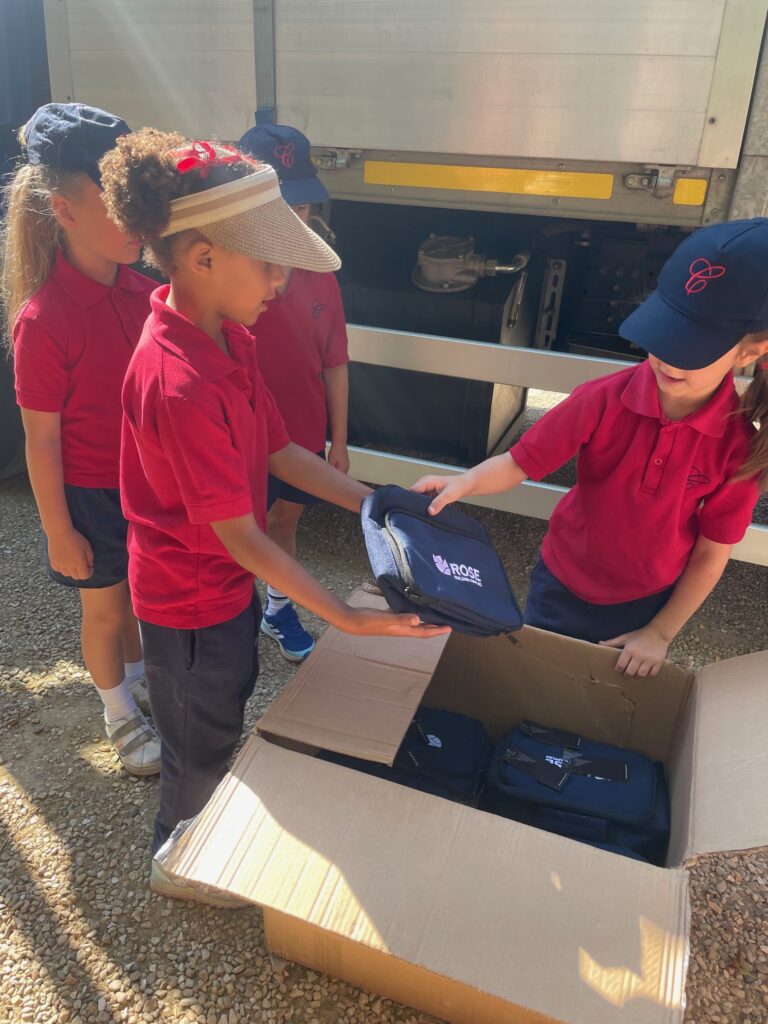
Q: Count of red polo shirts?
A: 4